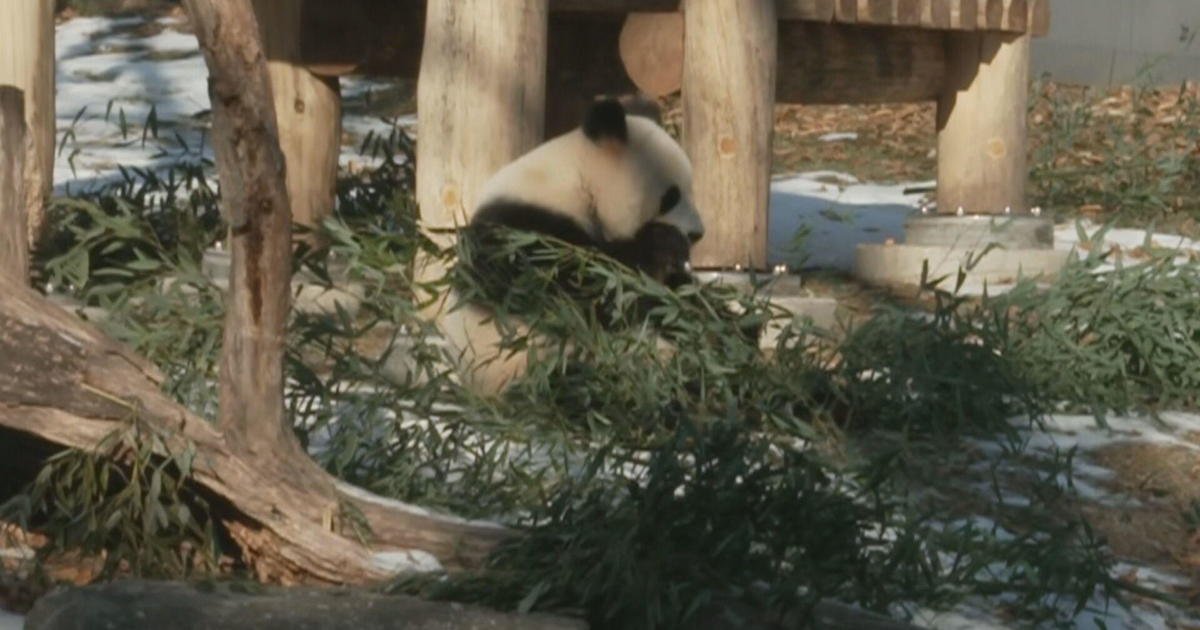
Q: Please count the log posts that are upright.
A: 5